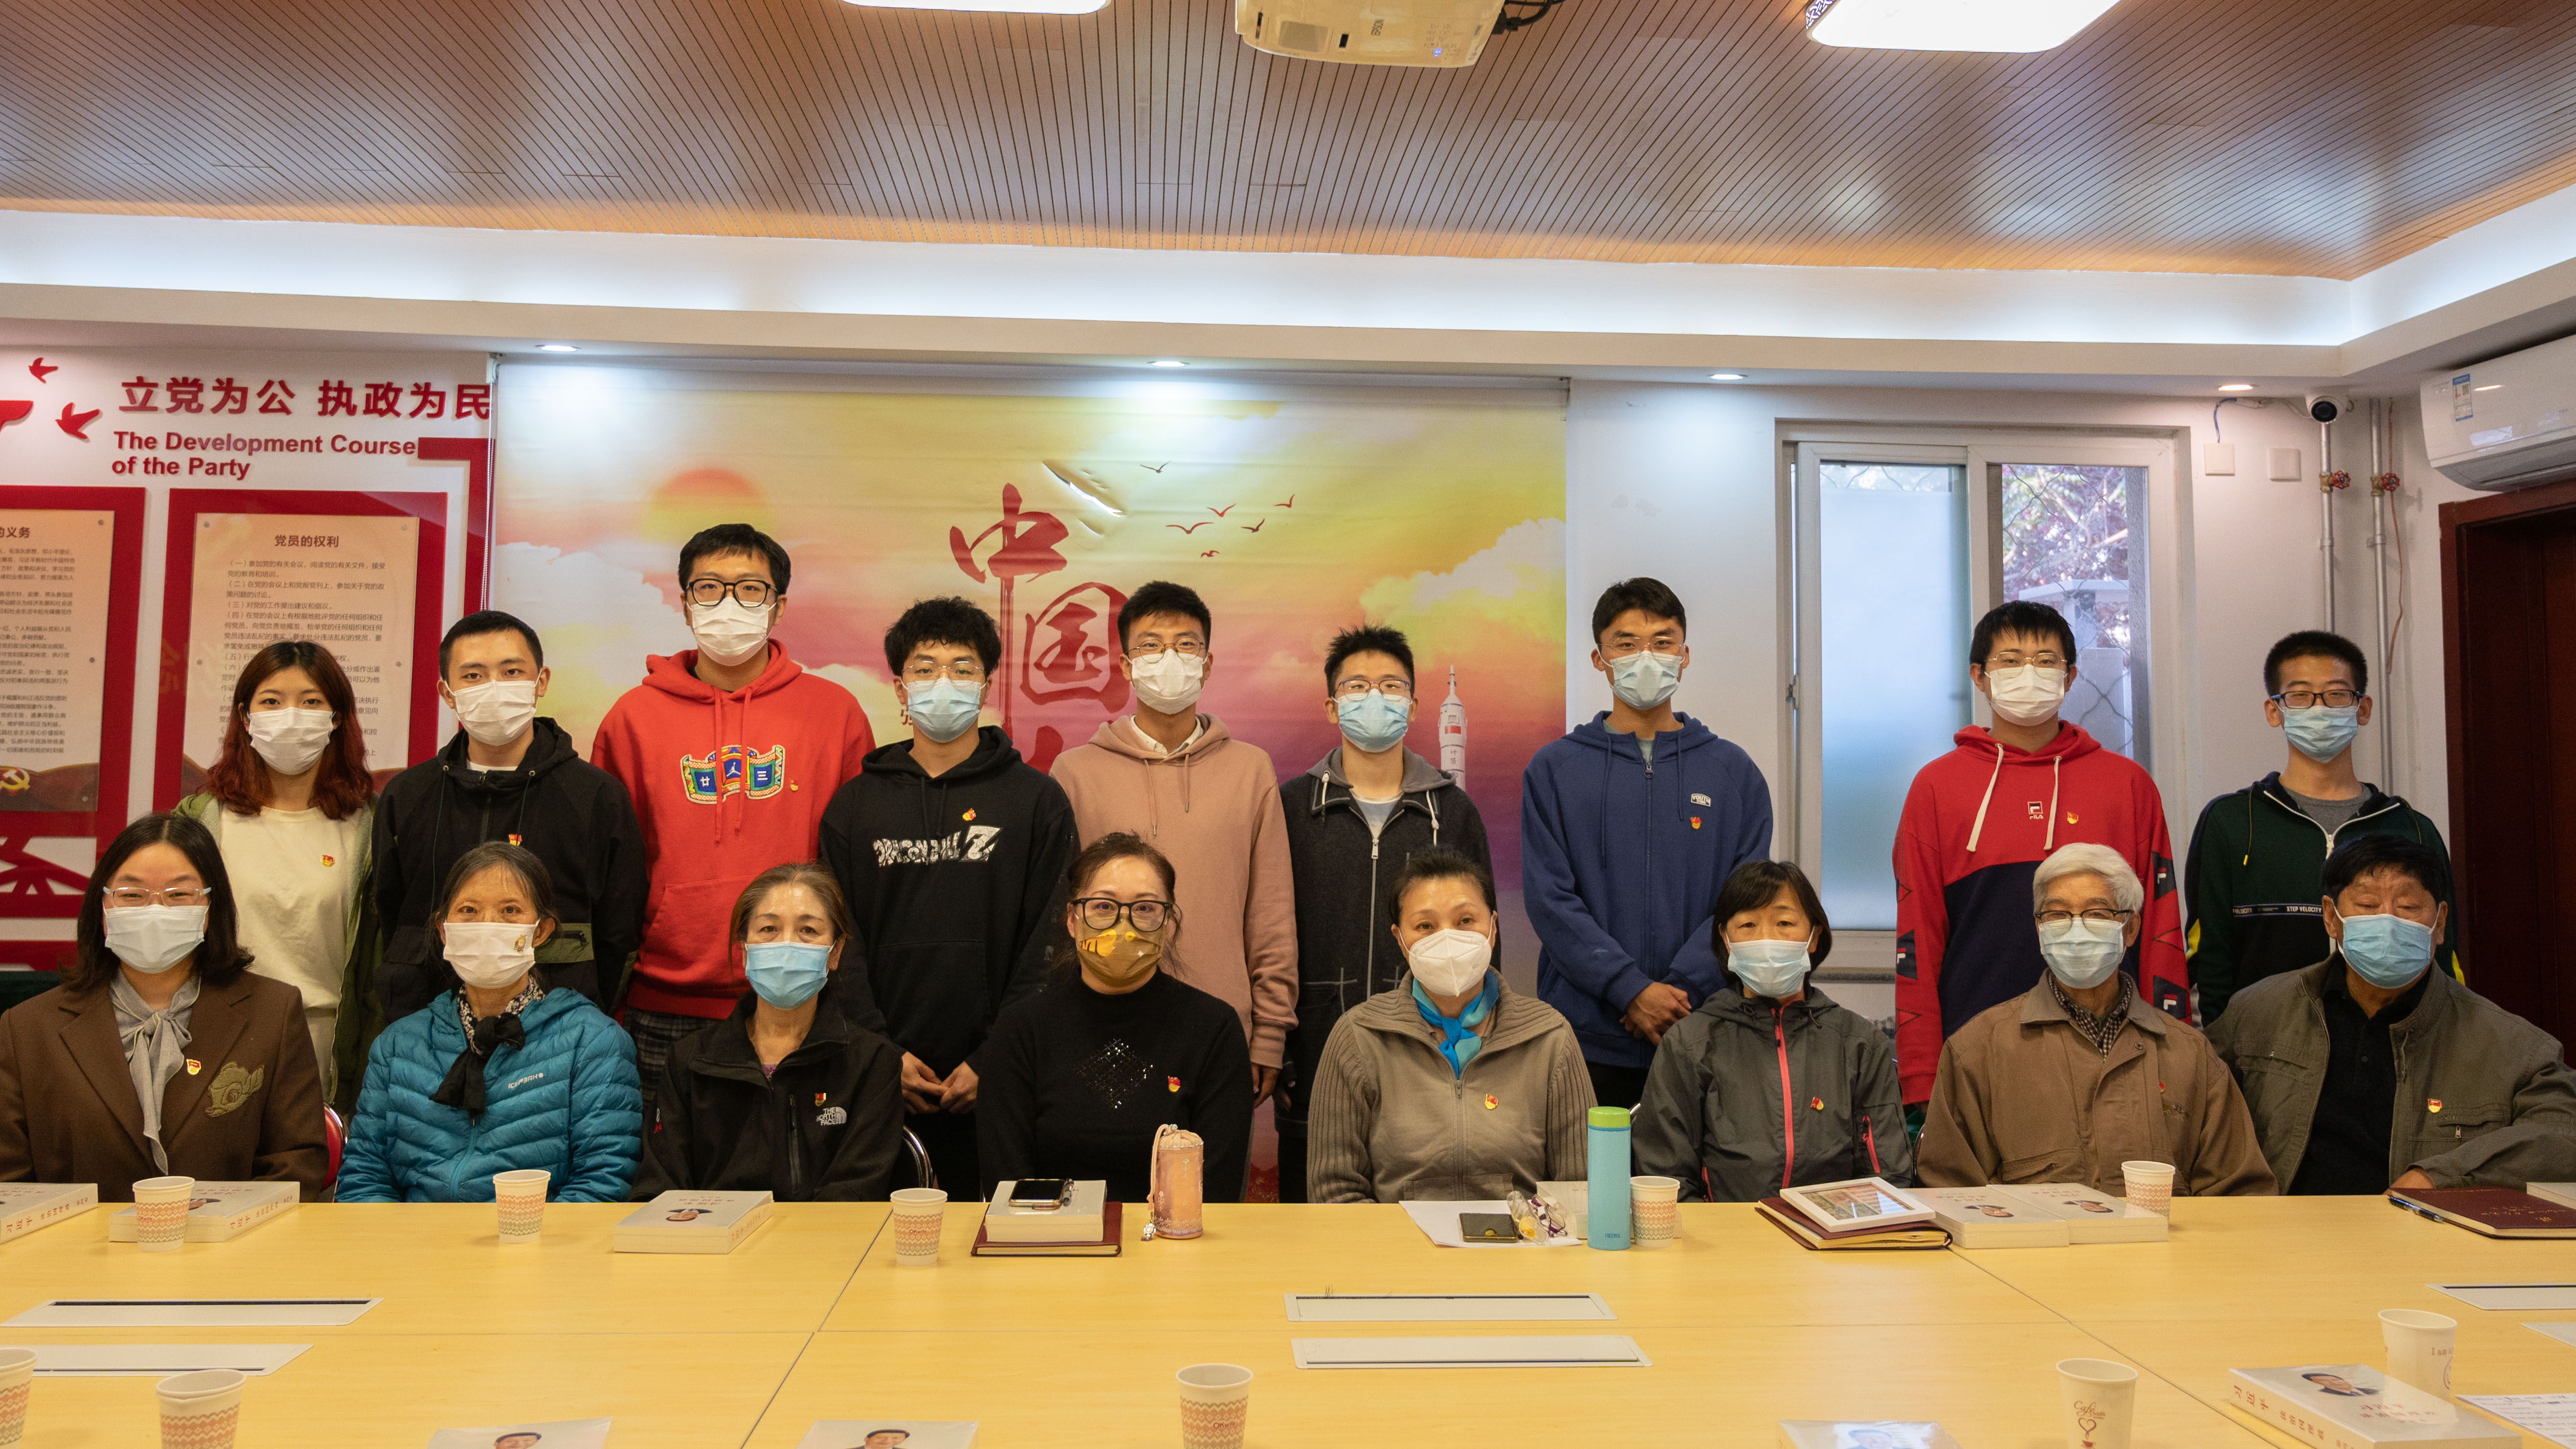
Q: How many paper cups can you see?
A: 10